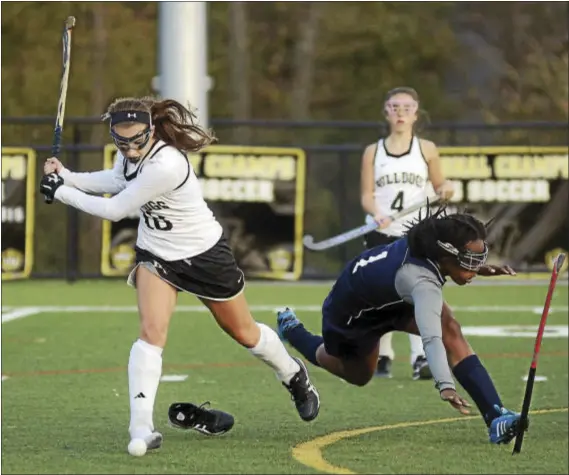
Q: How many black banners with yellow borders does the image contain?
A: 3